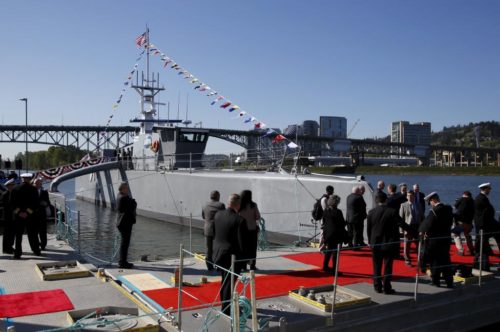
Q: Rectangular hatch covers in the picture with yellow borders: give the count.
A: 4